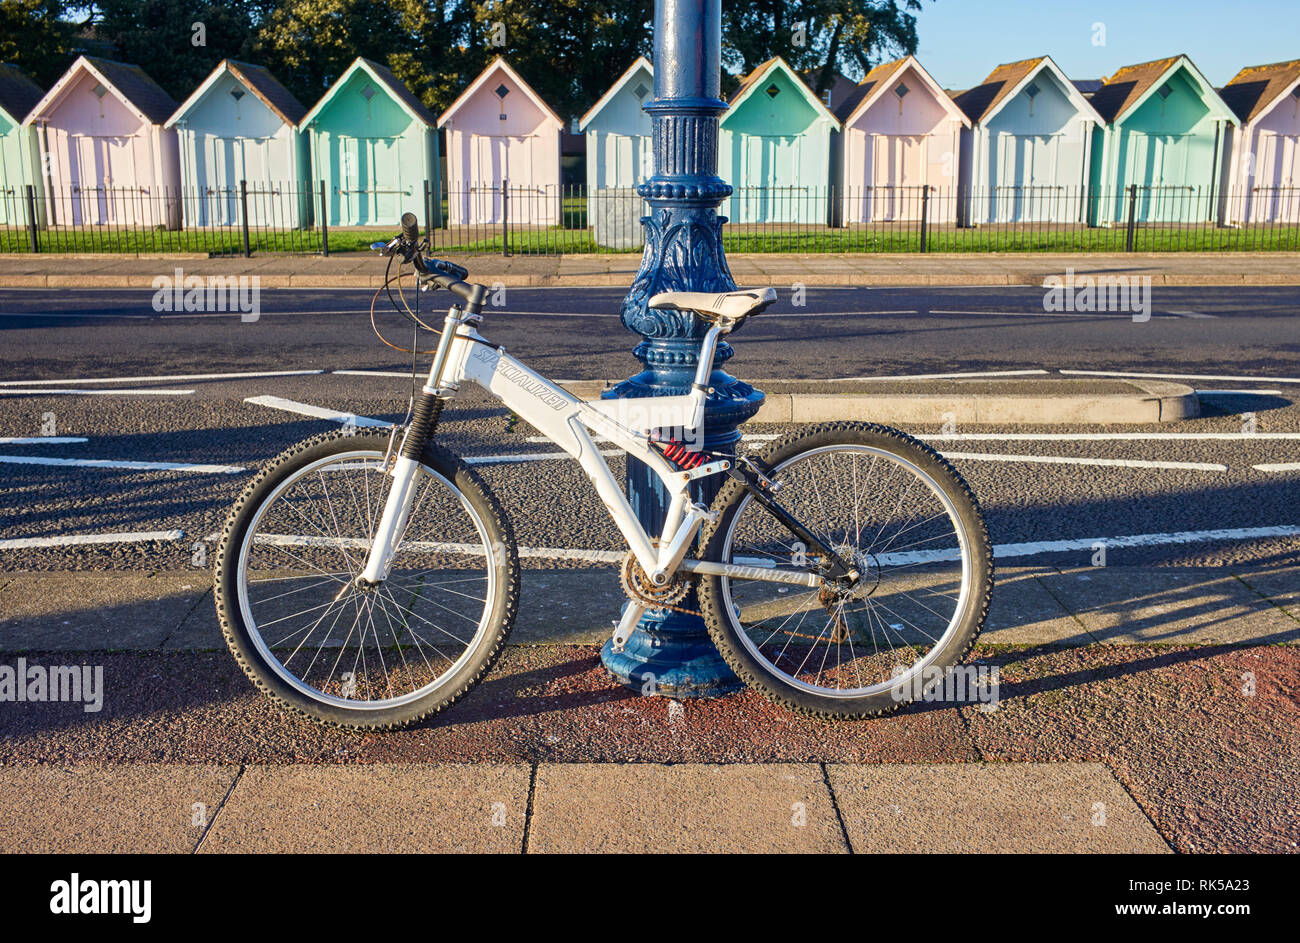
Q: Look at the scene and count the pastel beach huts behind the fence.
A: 11